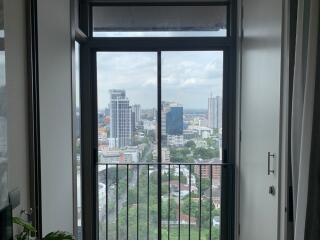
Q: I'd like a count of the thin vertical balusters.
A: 10